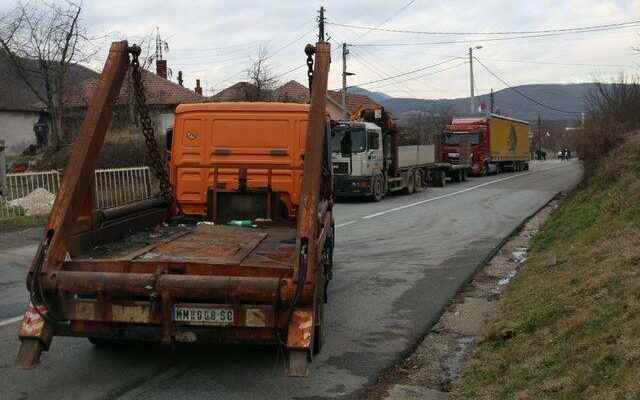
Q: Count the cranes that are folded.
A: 1